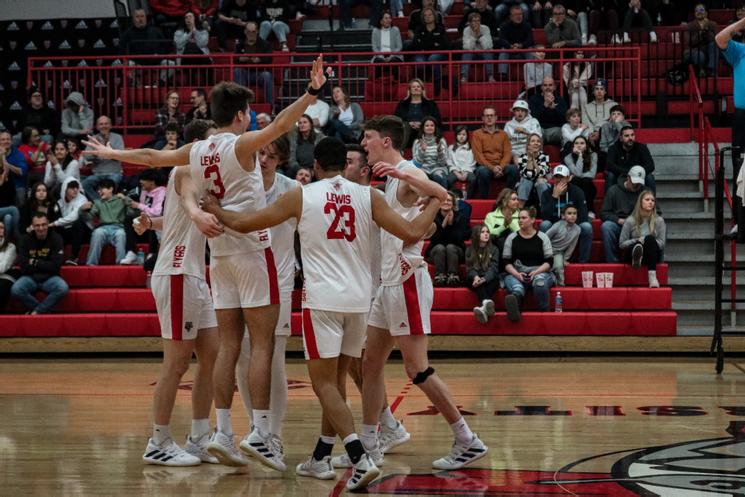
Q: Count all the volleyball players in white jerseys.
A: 6